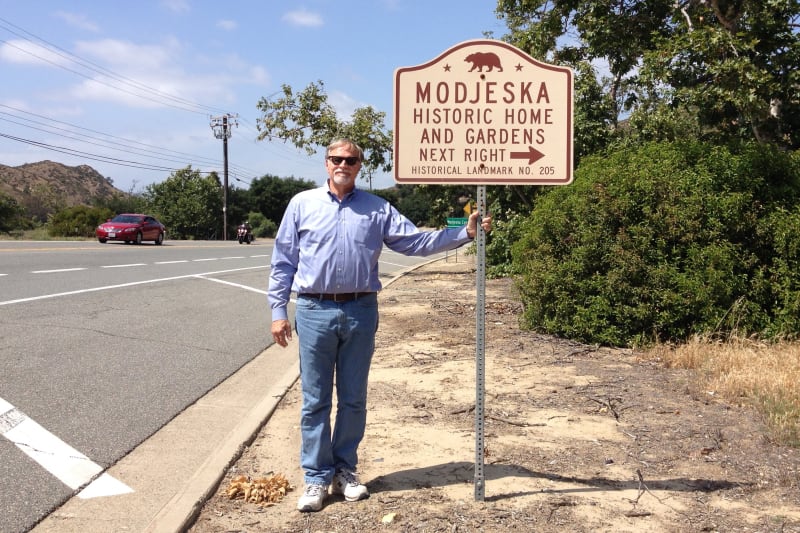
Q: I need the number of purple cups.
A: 0